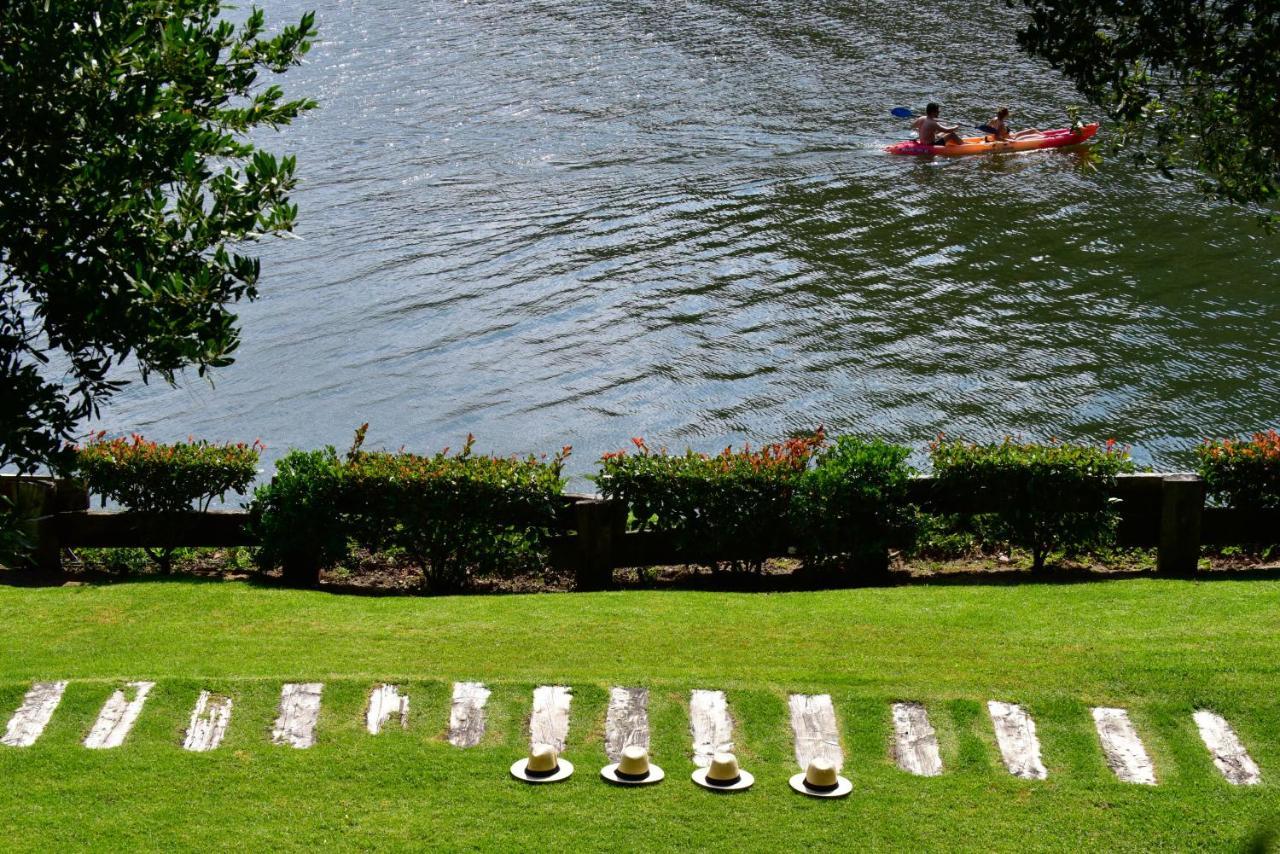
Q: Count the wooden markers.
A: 14